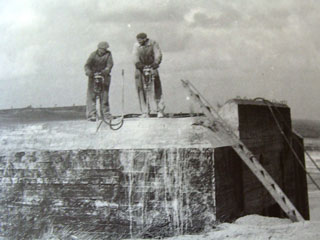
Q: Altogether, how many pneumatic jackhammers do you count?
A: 2